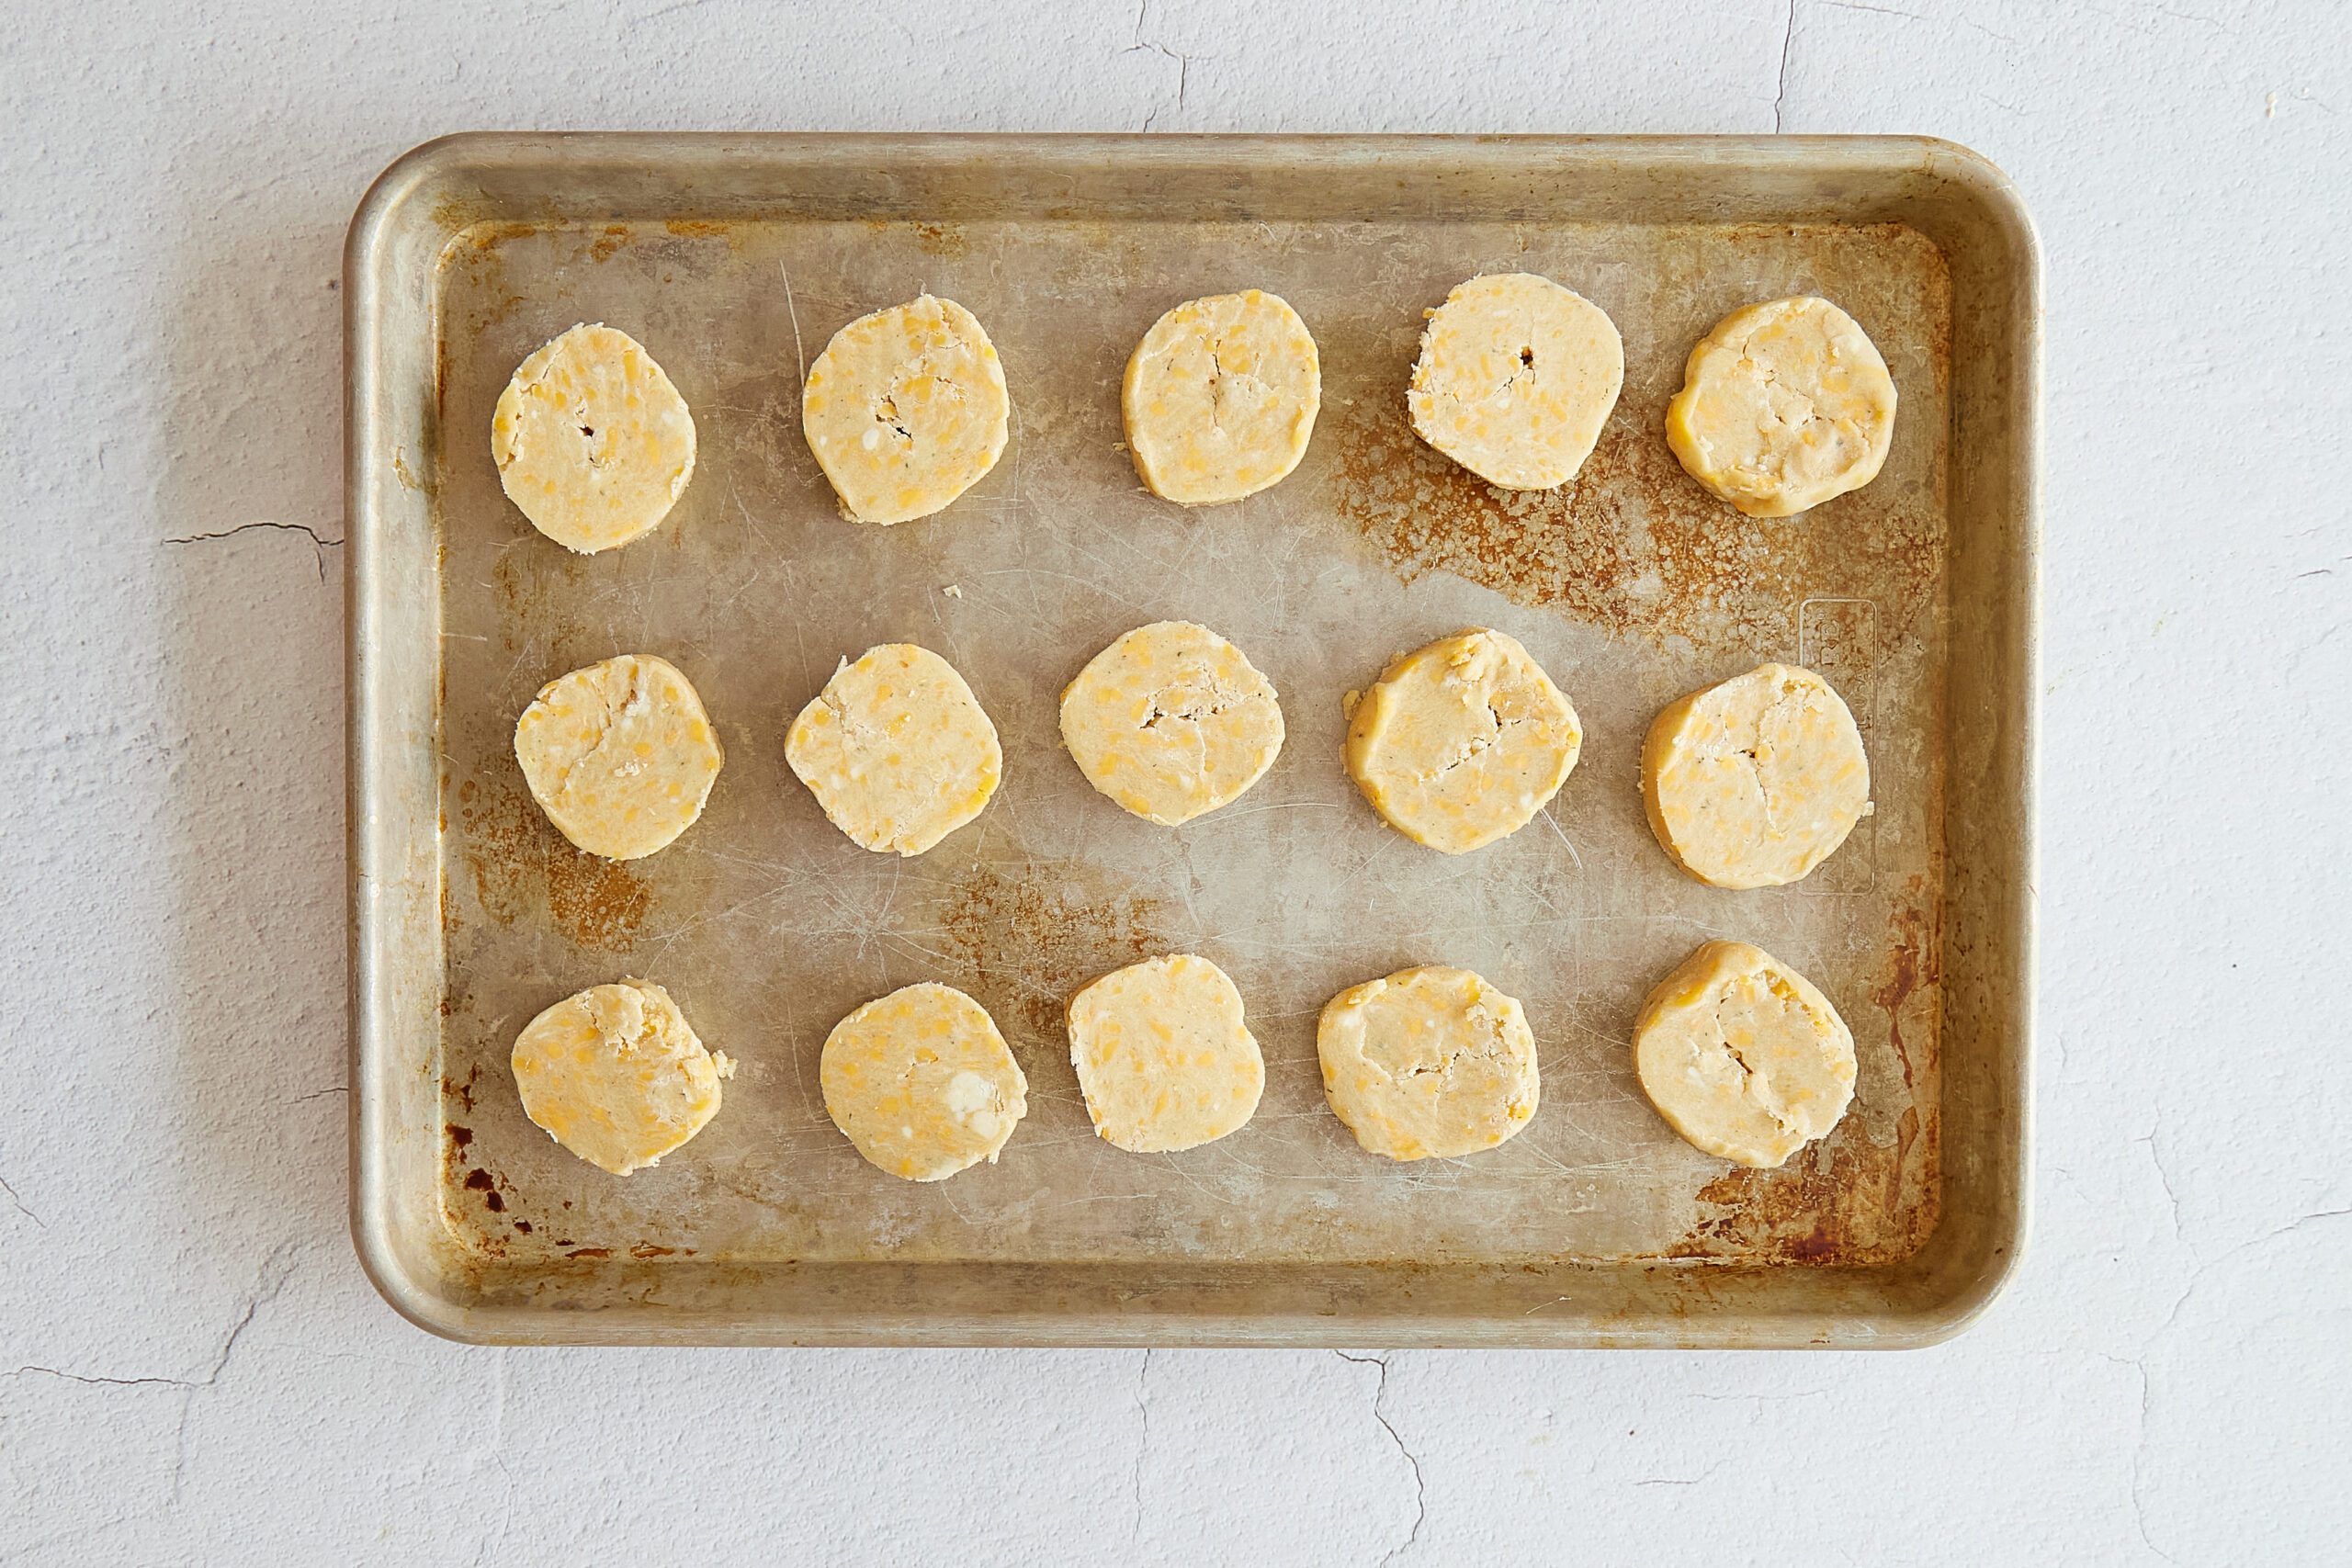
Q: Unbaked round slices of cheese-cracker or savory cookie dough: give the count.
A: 15